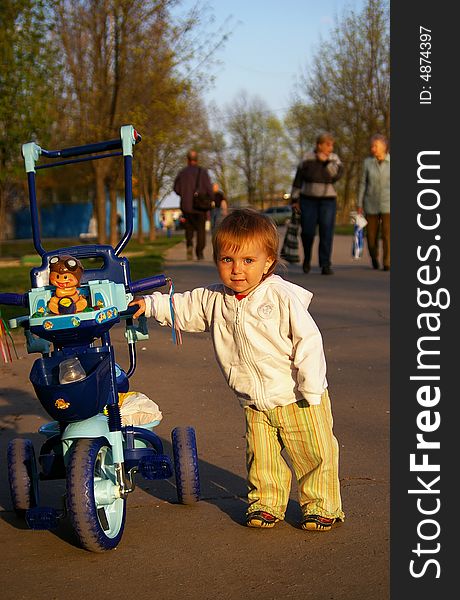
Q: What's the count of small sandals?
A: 2